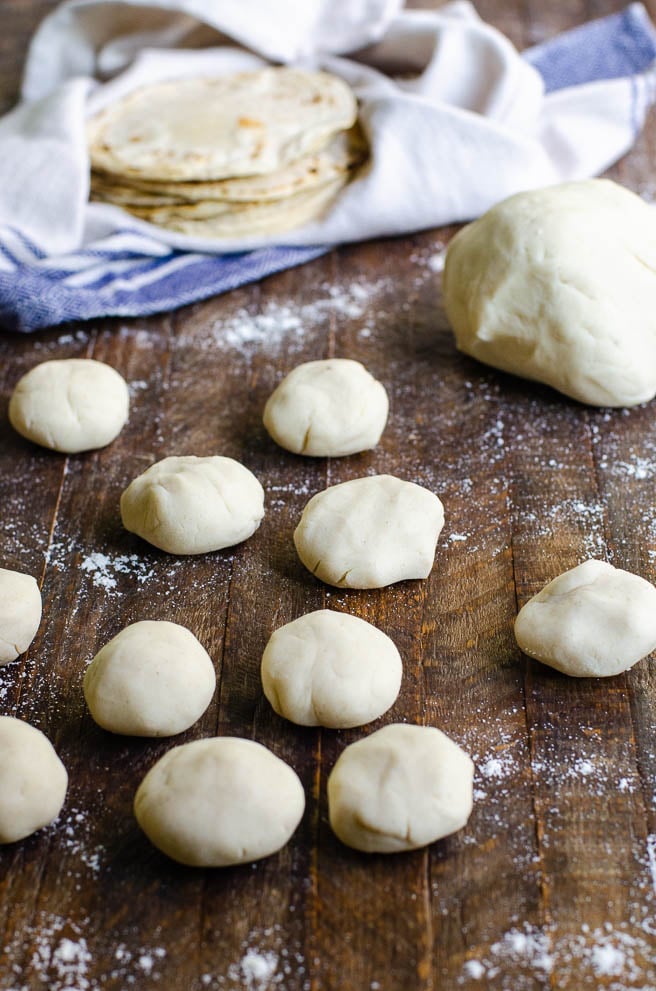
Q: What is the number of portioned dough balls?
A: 11